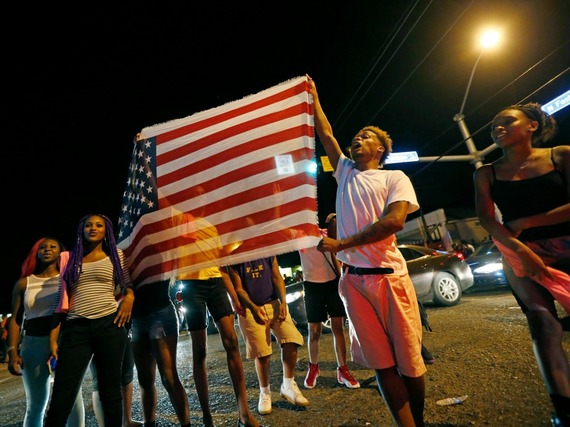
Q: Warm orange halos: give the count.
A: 1